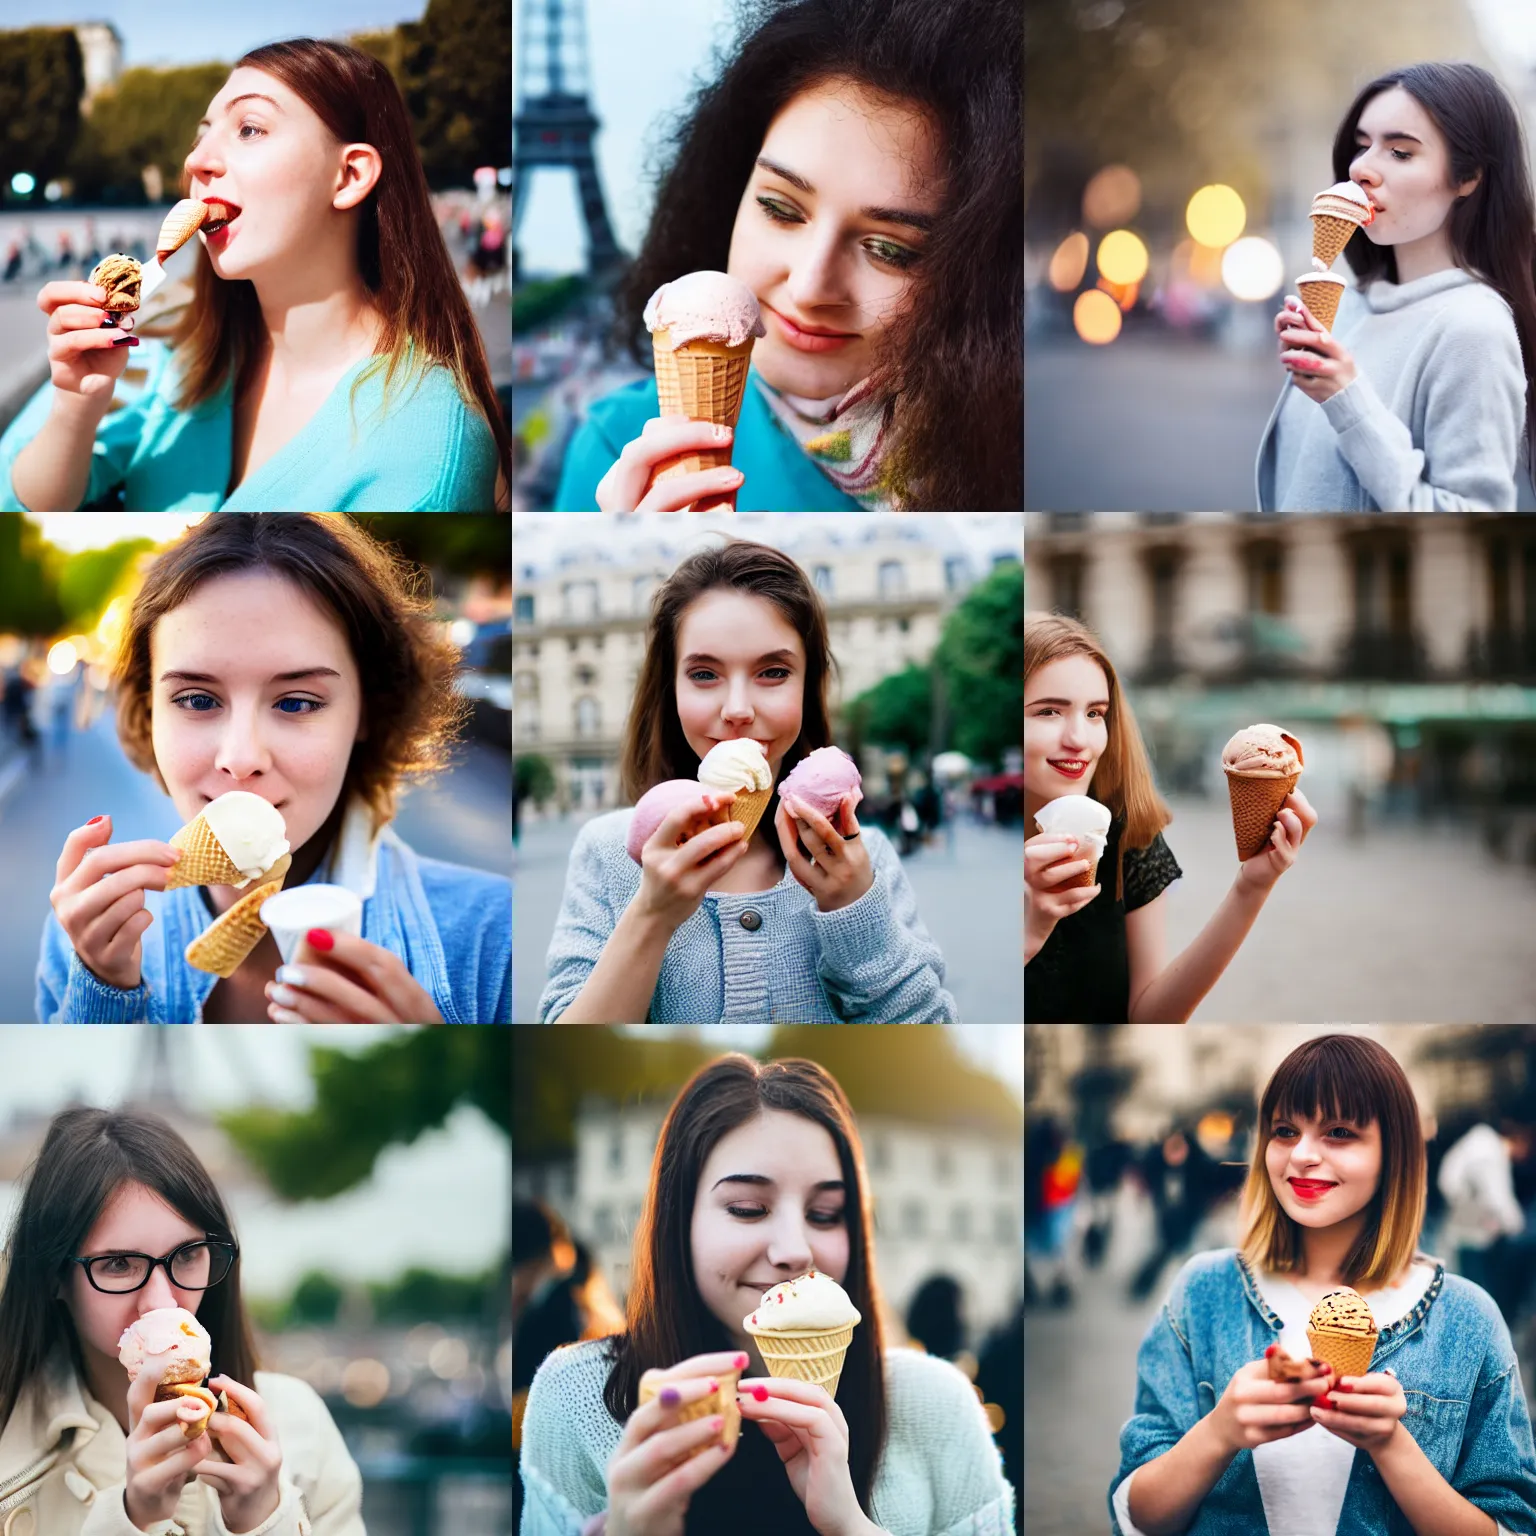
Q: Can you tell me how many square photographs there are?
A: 9